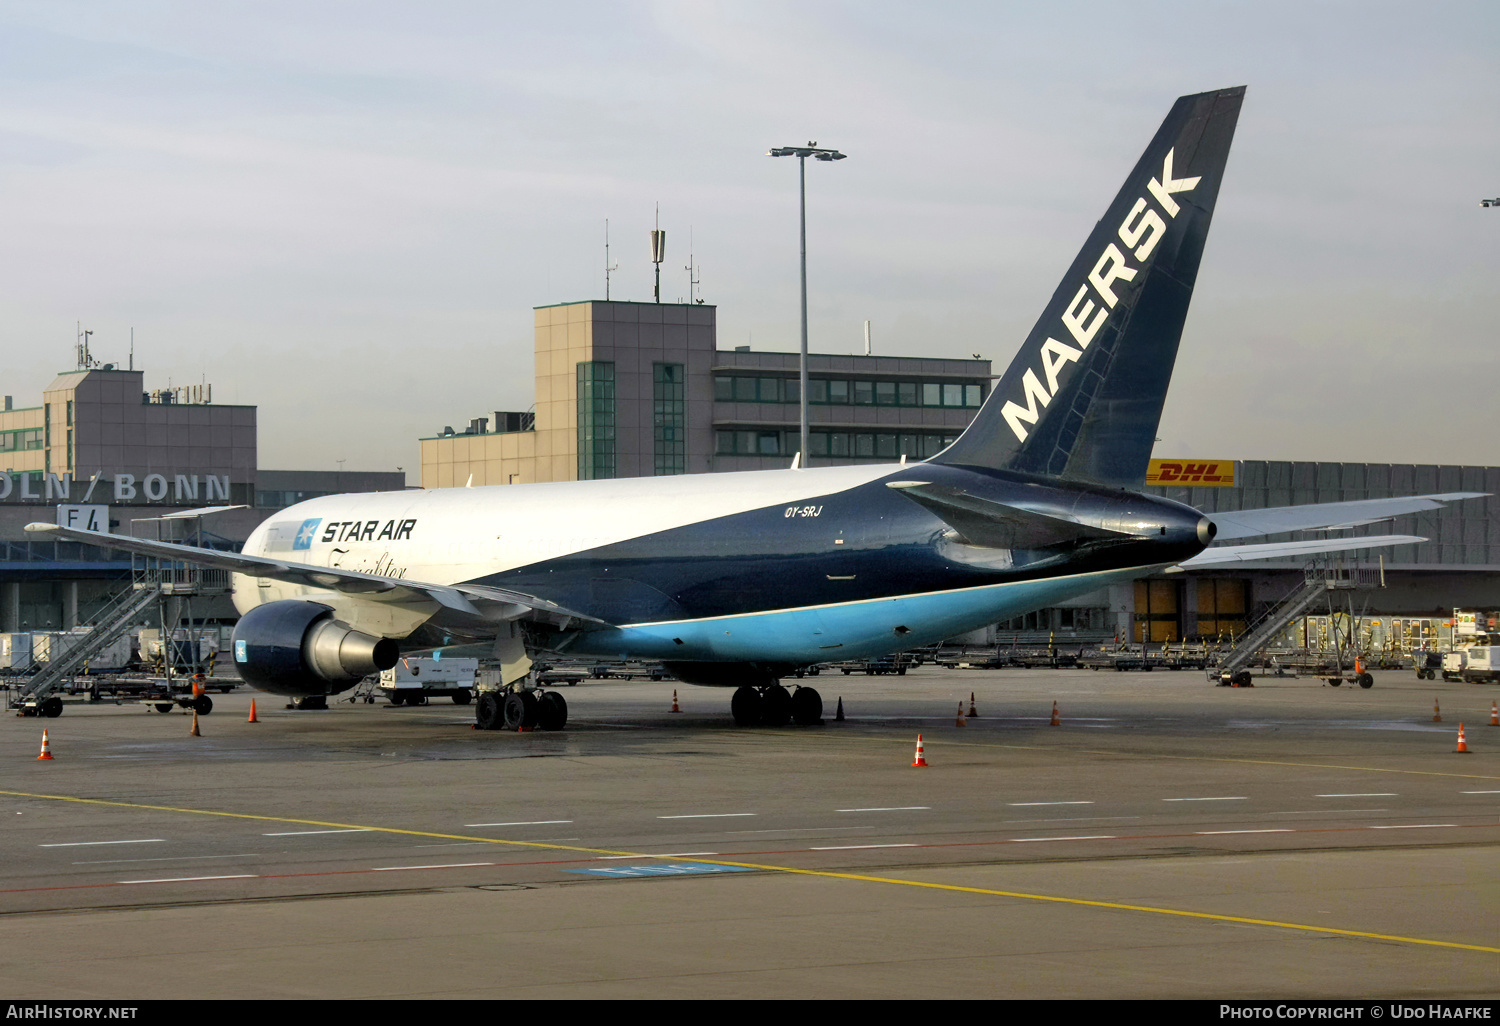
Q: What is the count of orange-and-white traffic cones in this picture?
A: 9